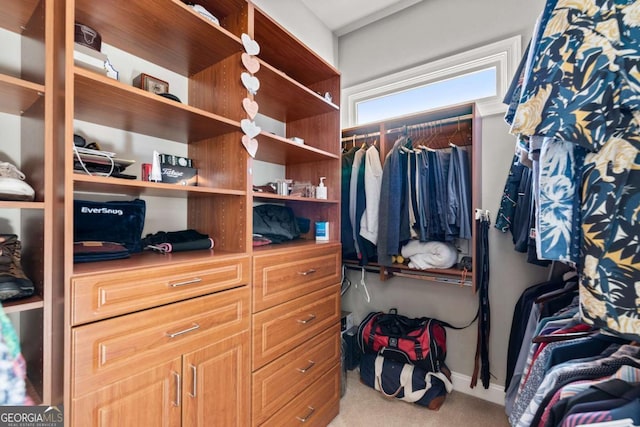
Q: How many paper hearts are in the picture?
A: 6